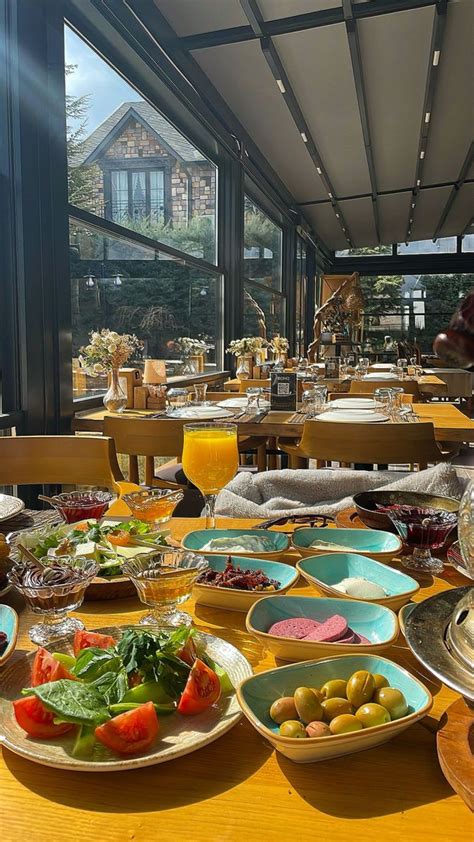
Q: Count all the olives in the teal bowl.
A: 12